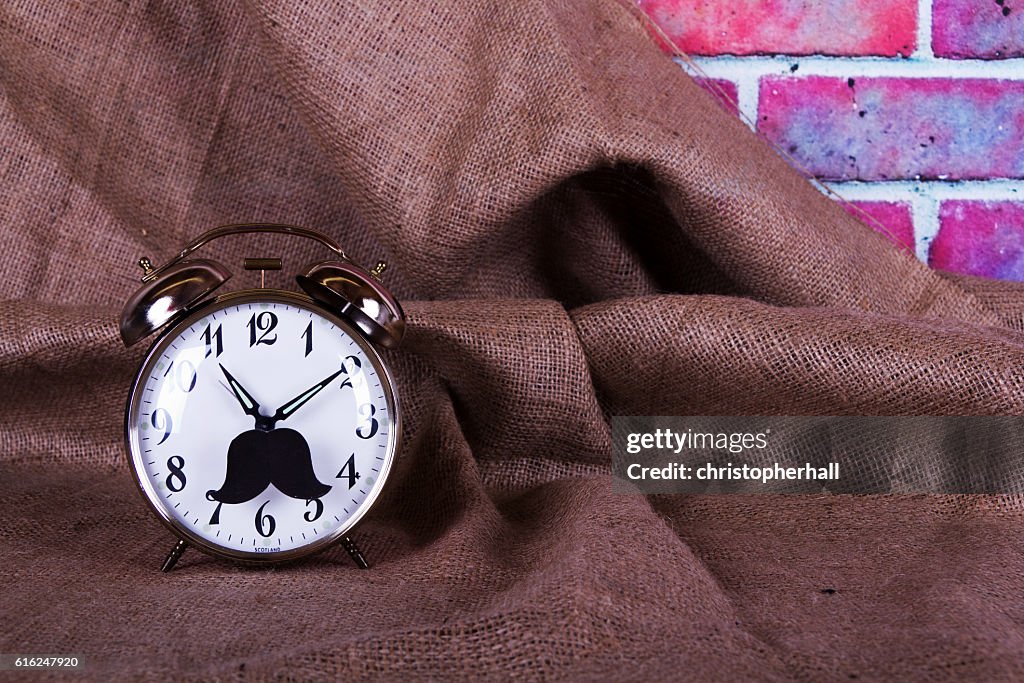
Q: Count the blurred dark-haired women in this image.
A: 0